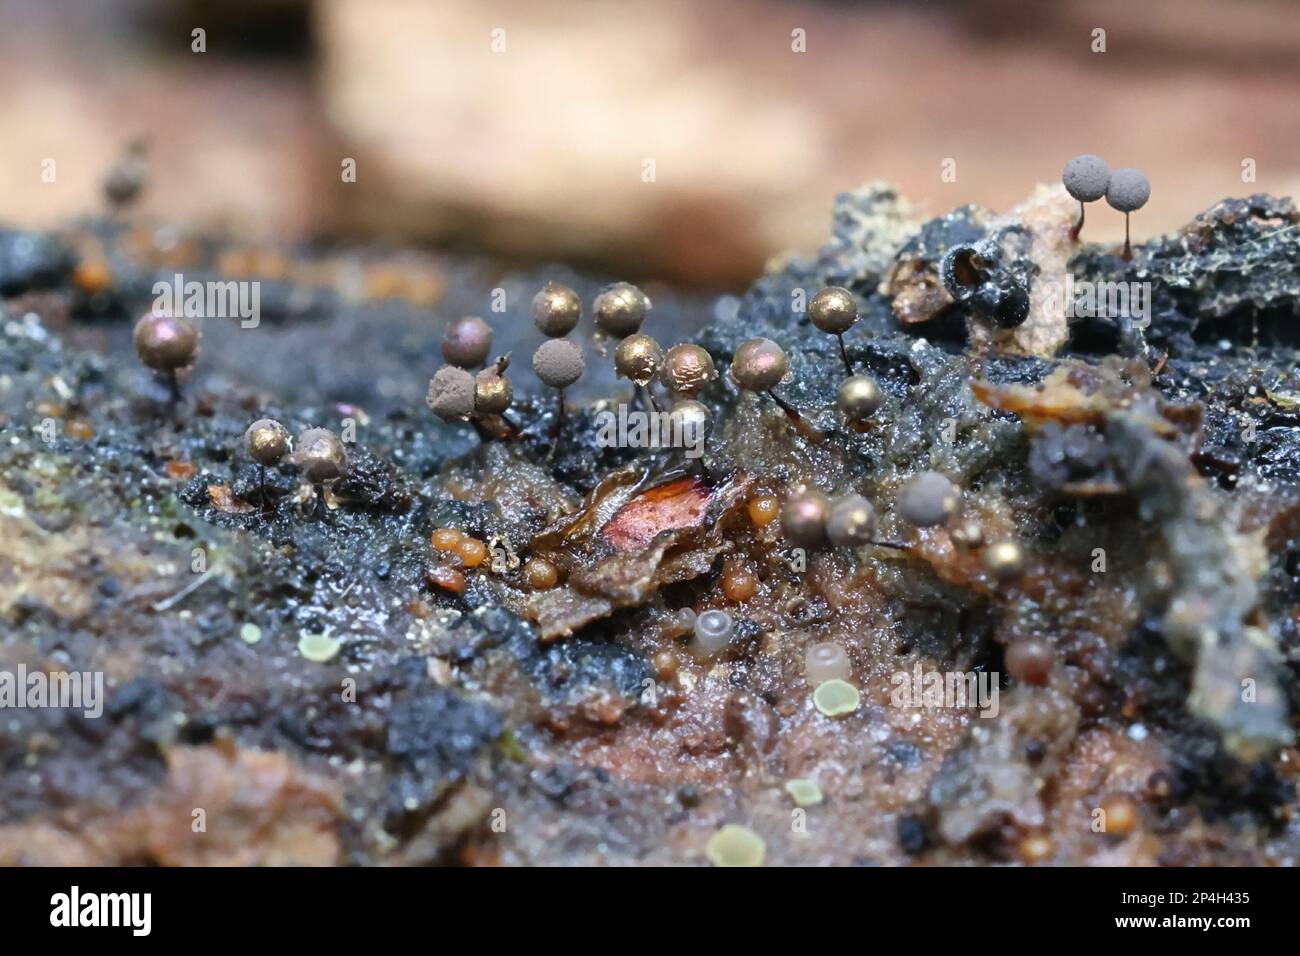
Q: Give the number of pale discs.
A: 5